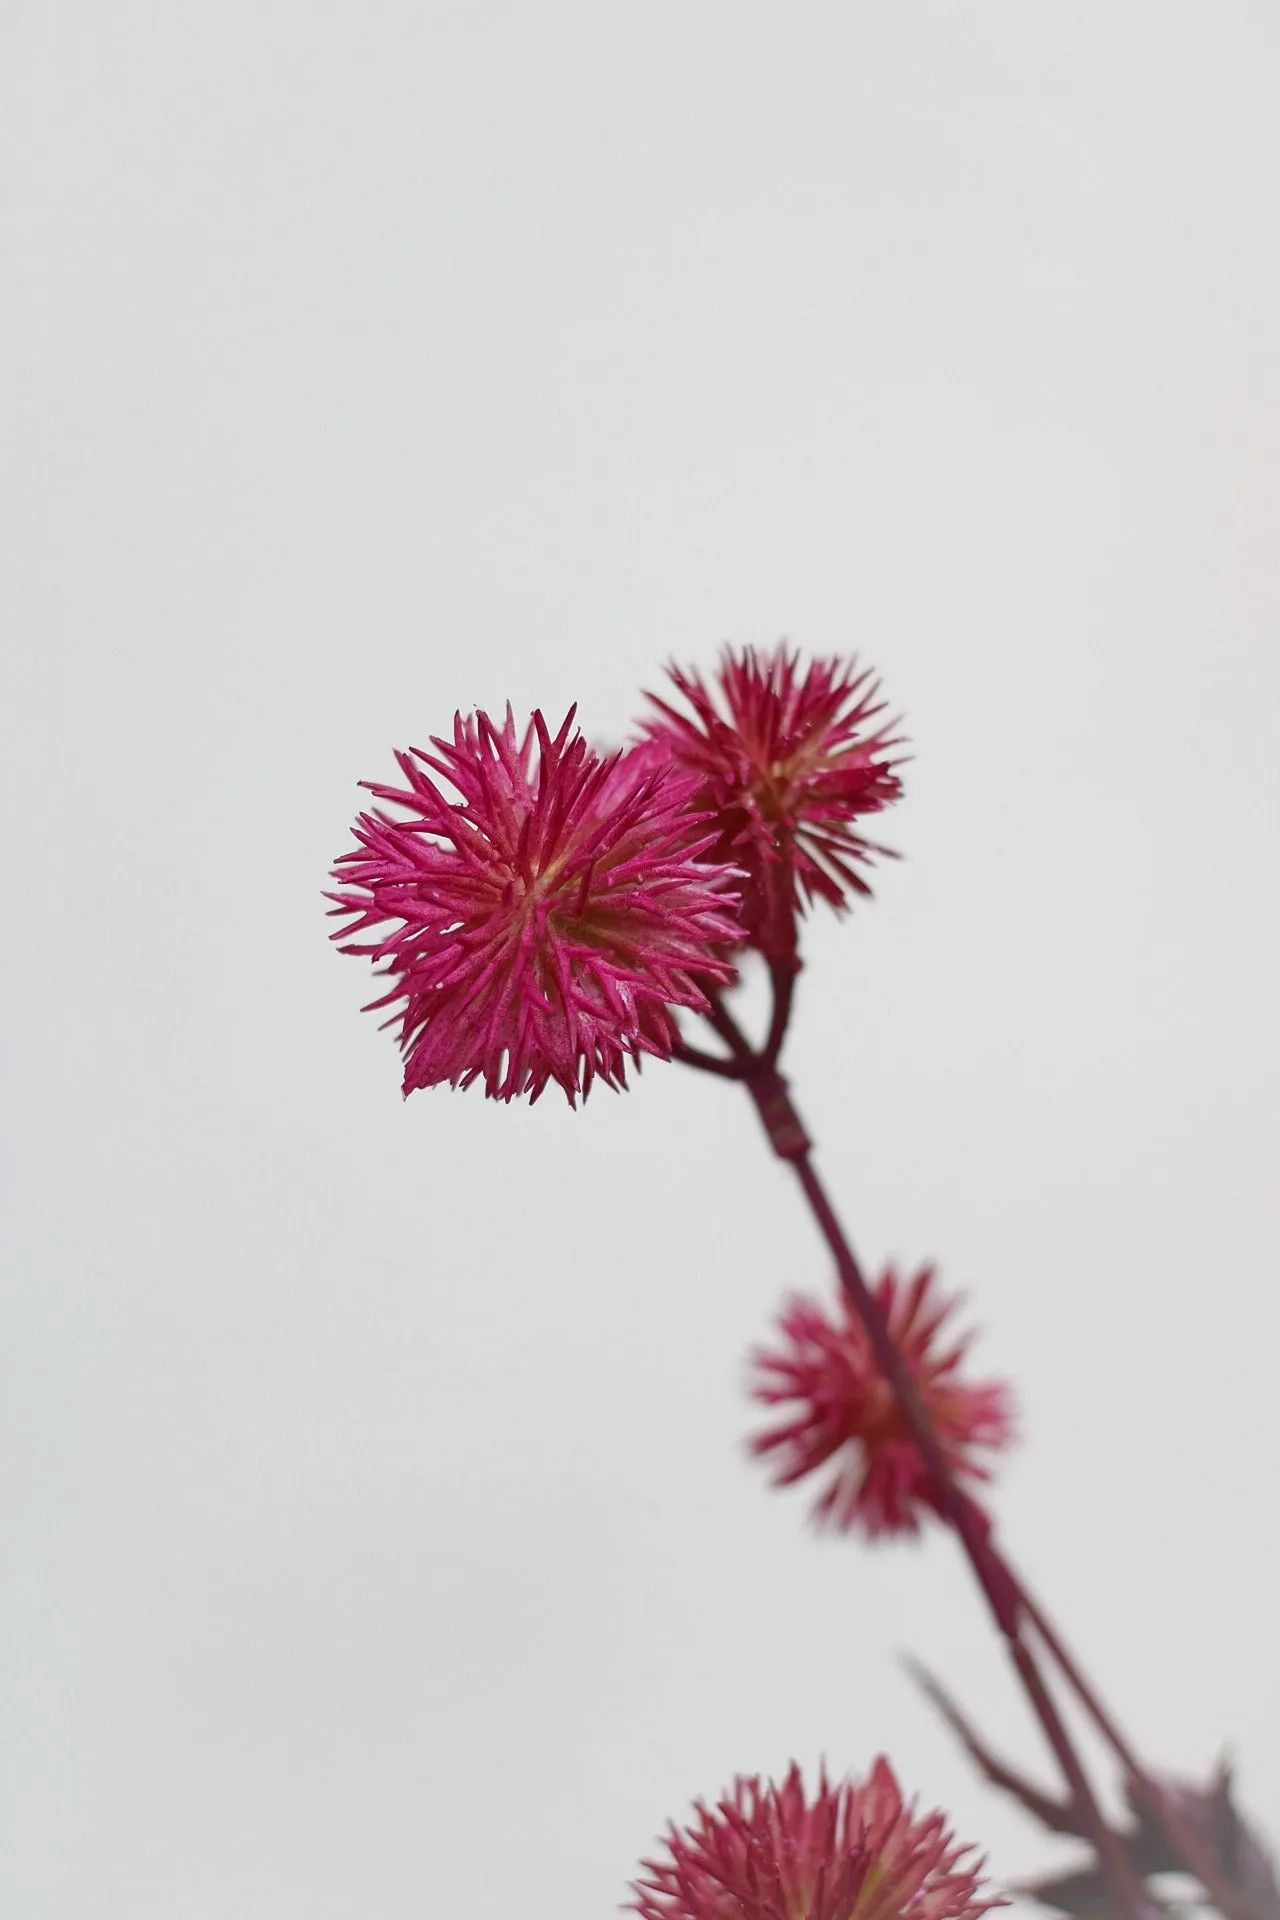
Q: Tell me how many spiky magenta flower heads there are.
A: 4